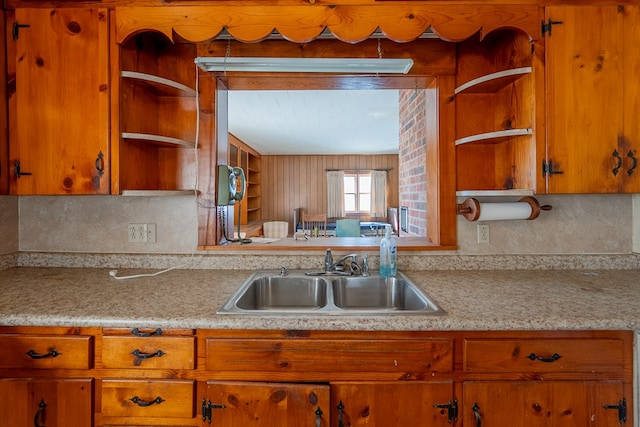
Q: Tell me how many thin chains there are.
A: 2